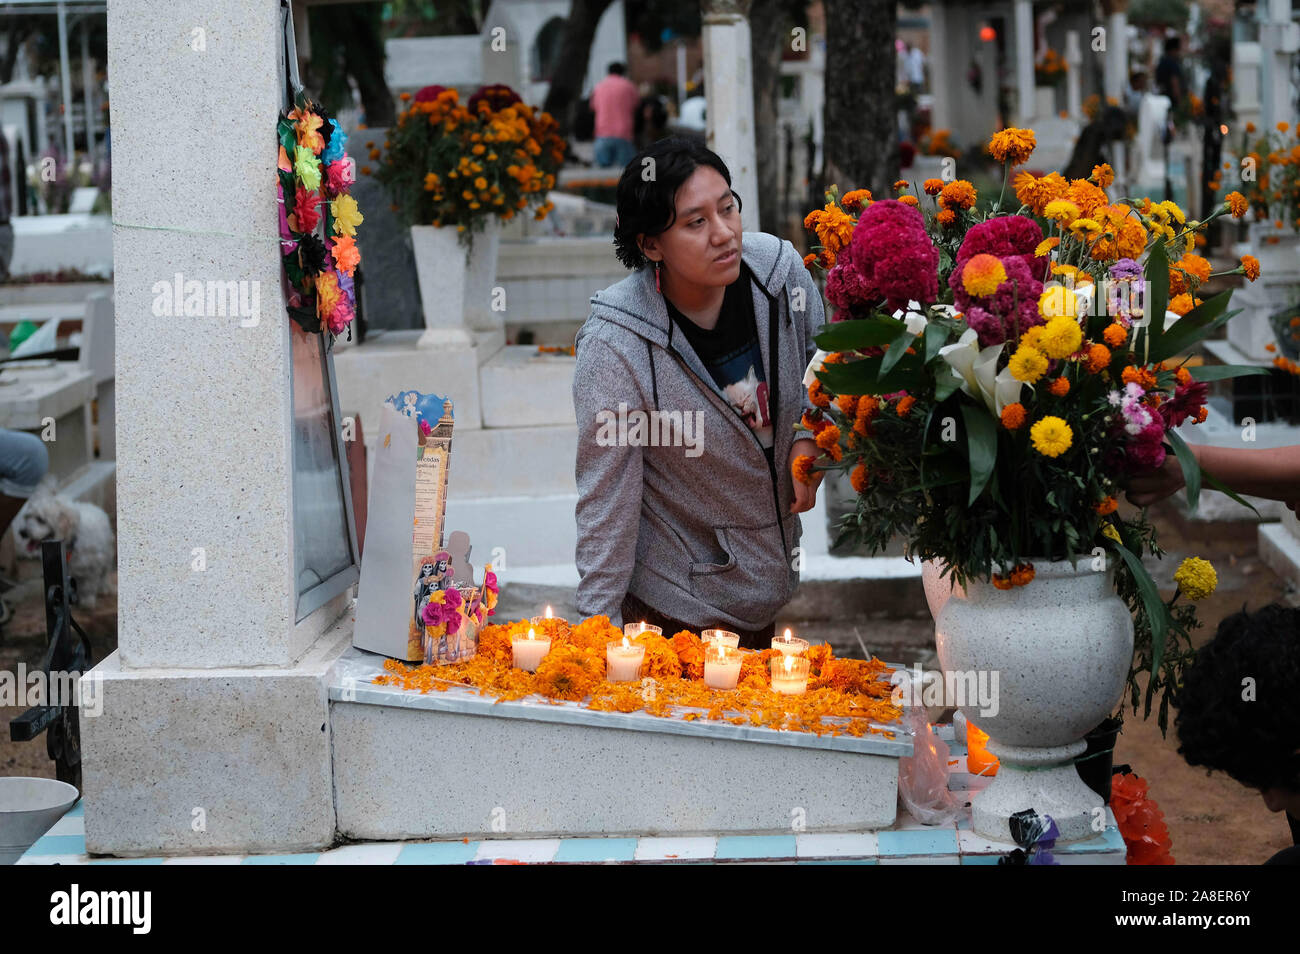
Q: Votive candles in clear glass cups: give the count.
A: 8